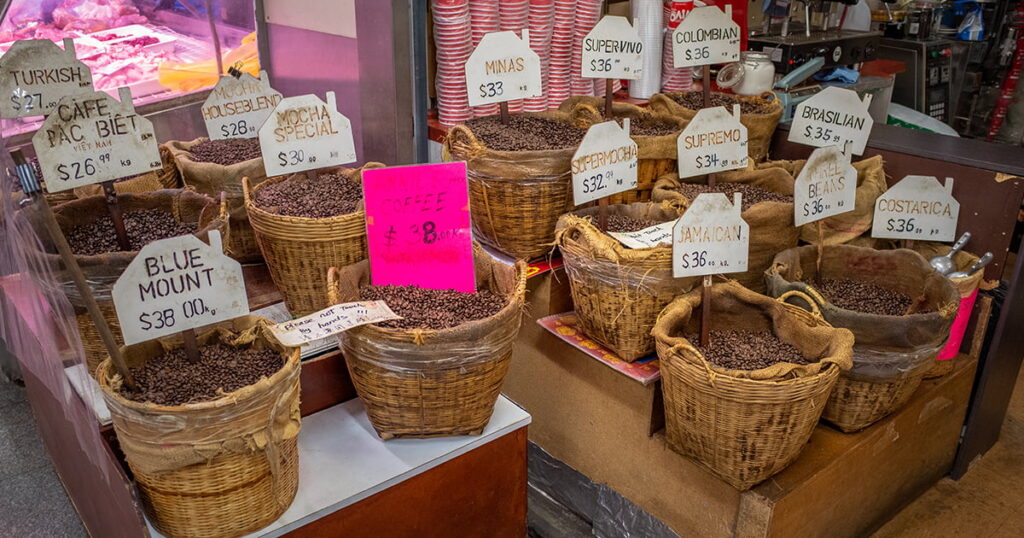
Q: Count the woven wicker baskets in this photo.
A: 15